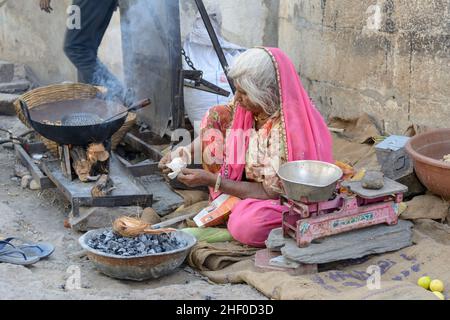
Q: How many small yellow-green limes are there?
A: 3